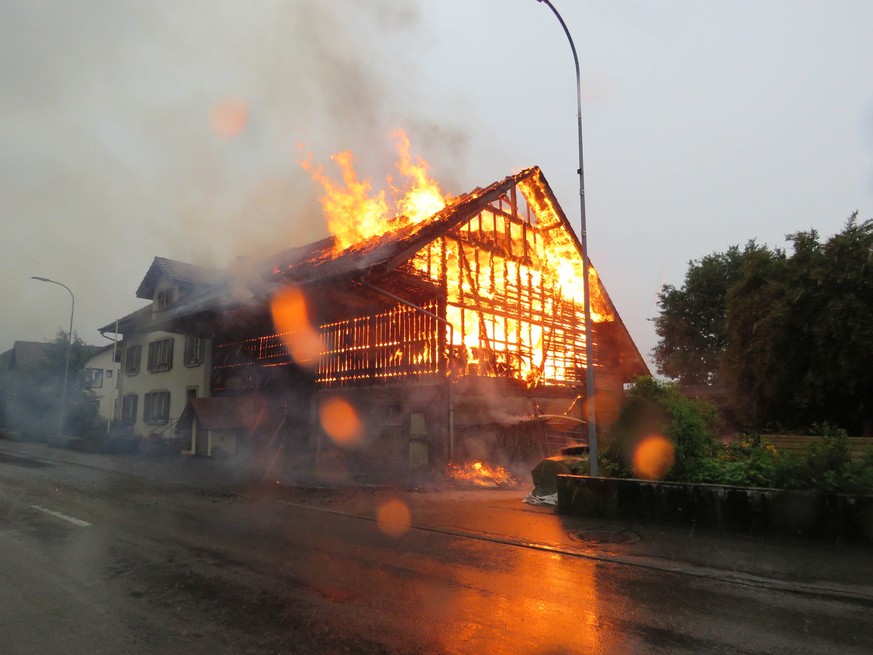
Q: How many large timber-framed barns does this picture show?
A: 1